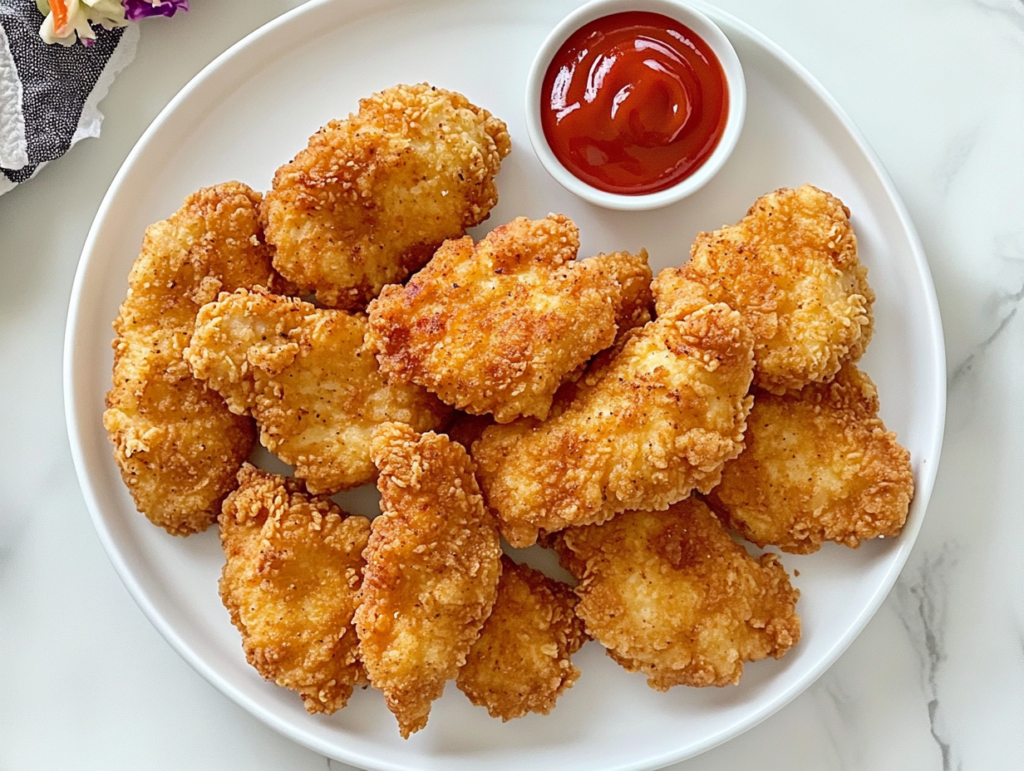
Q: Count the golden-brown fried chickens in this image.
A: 11